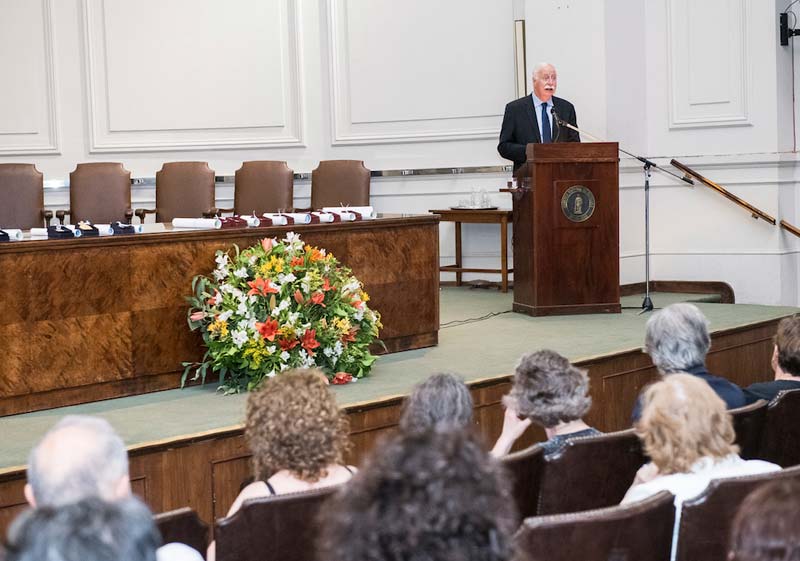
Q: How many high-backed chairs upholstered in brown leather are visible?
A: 5